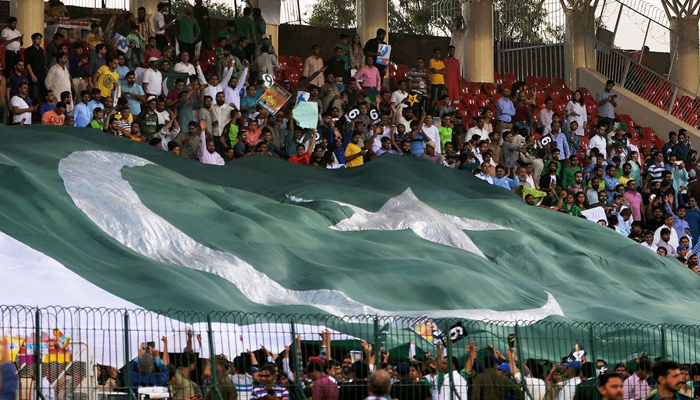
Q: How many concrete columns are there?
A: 7